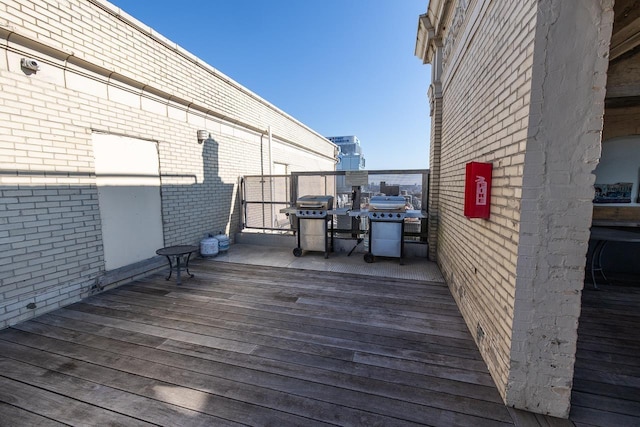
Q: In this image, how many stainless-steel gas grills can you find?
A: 2